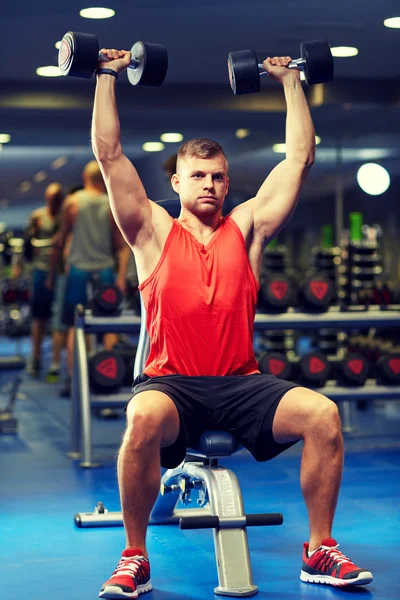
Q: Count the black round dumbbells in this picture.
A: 10